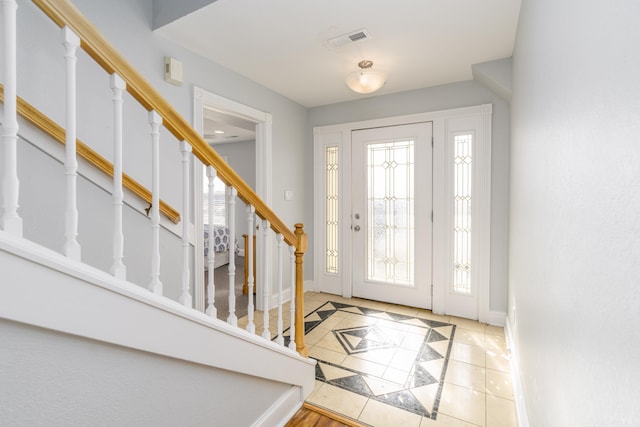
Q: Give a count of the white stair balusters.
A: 11